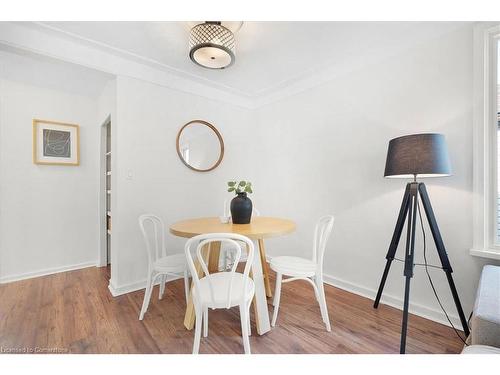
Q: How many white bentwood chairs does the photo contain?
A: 4